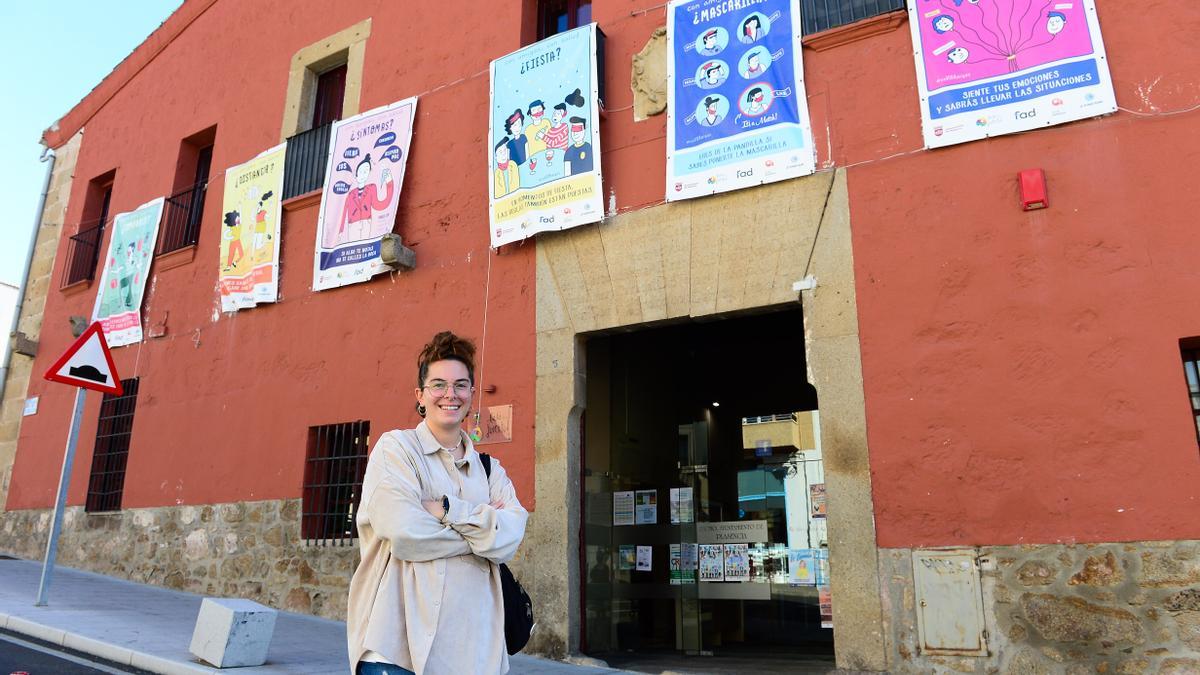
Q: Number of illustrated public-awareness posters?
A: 6